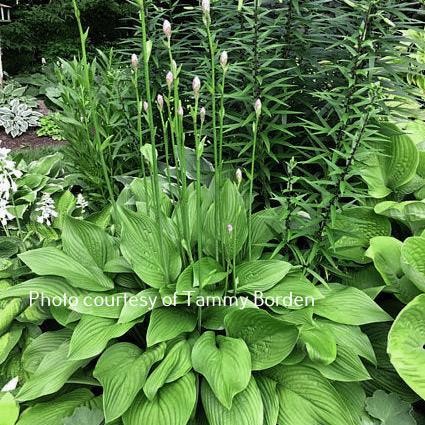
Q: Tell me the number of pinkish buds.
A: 13